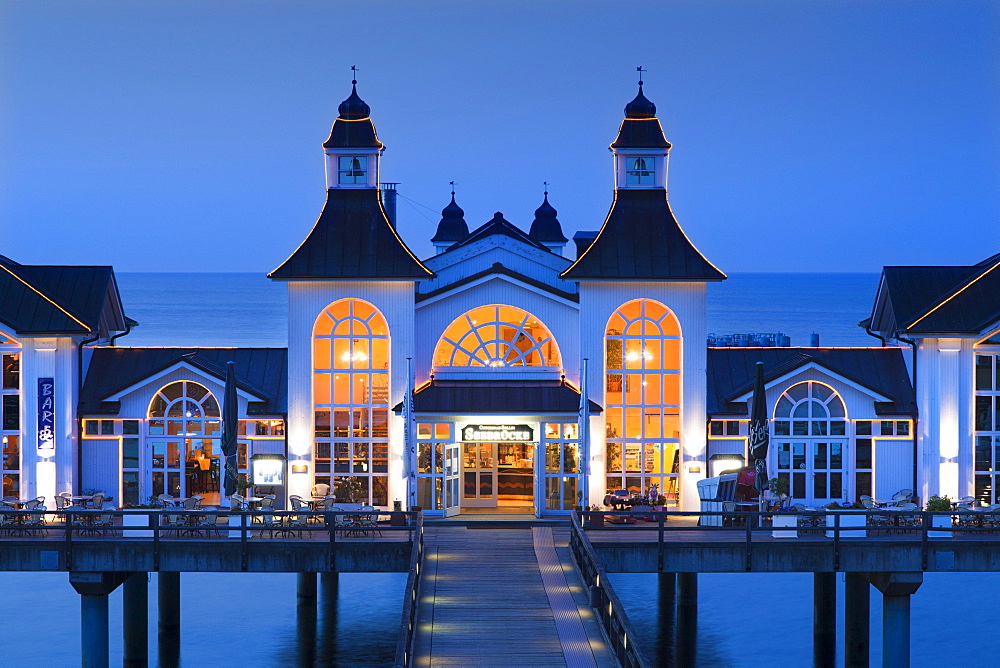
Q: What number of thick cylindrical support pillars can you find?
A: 10